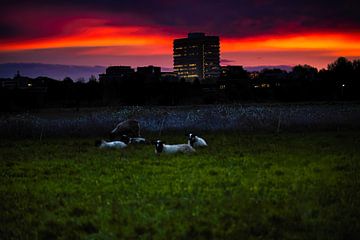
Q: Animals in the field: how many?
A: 5